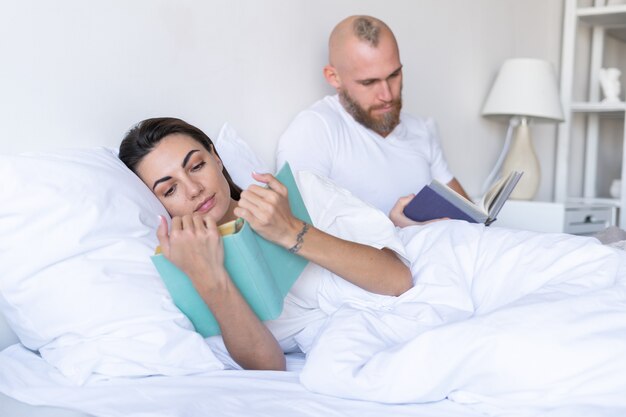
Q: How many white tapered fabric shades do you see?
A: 1